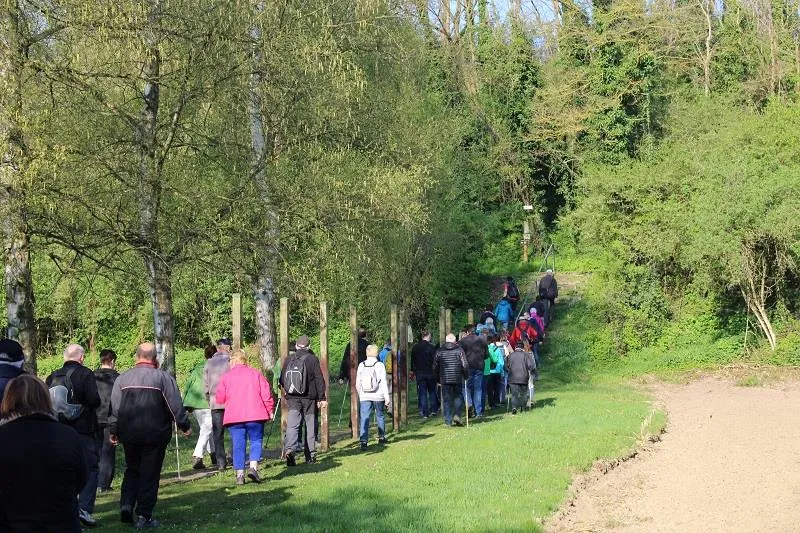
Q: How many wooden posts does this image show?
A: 9